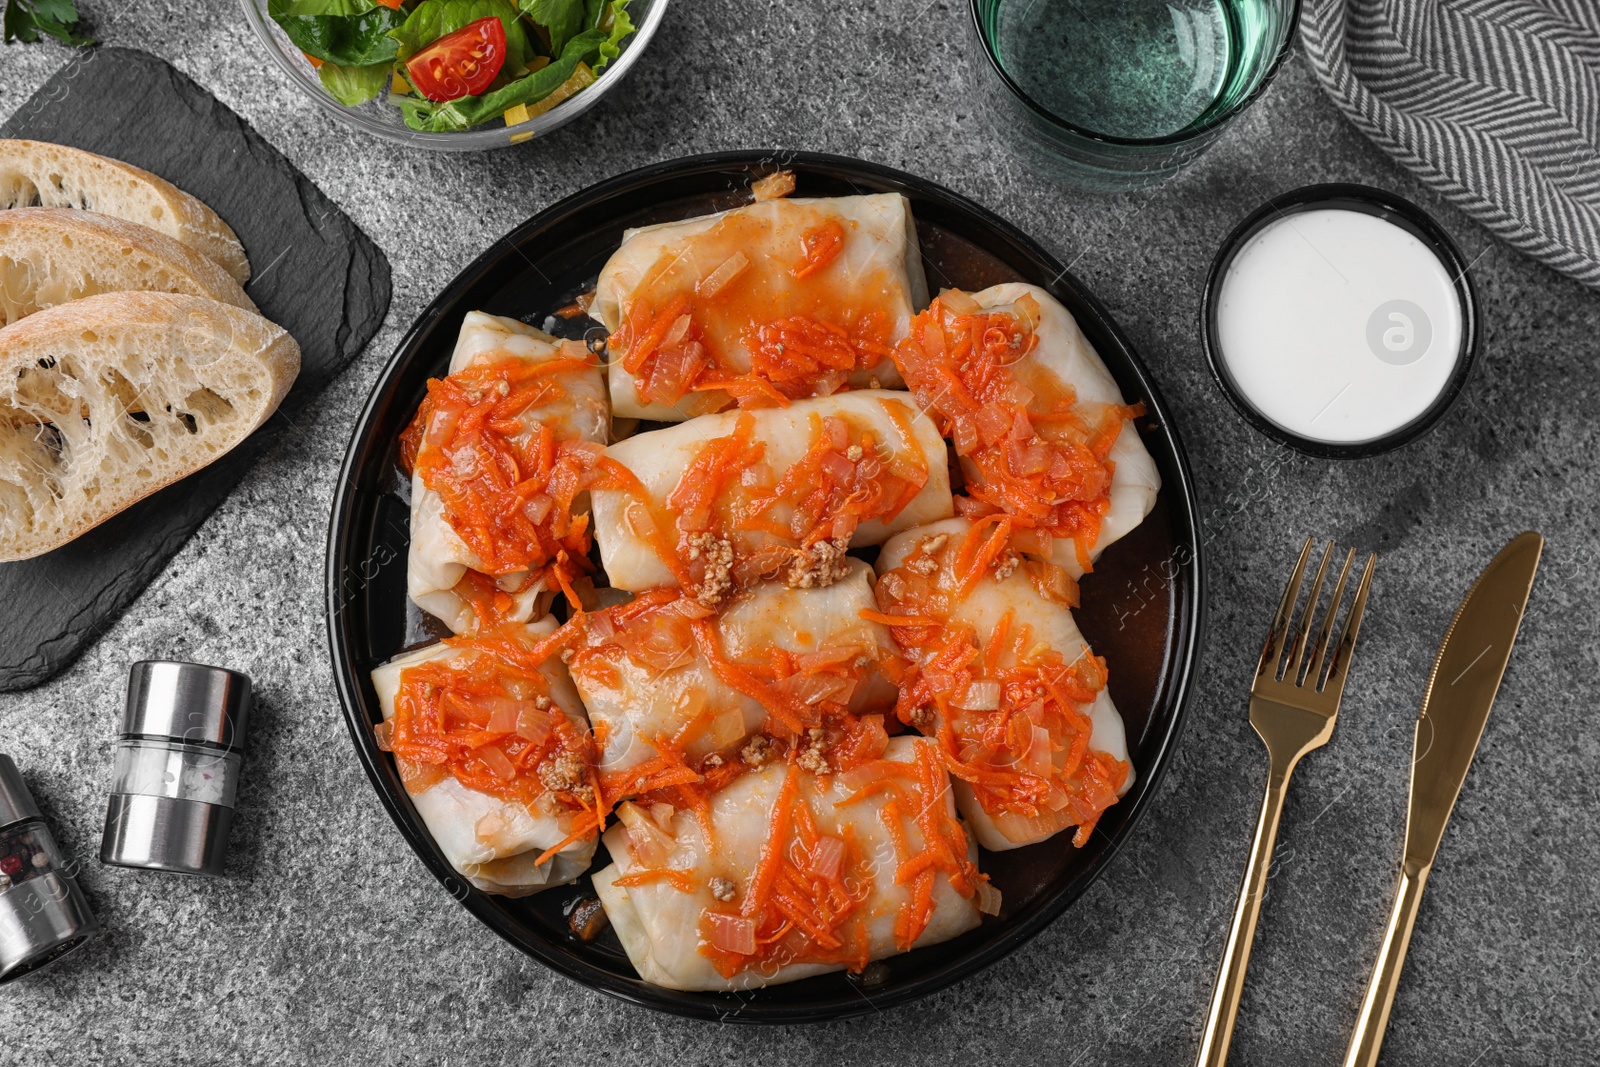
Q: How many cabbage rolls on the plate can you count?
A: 8